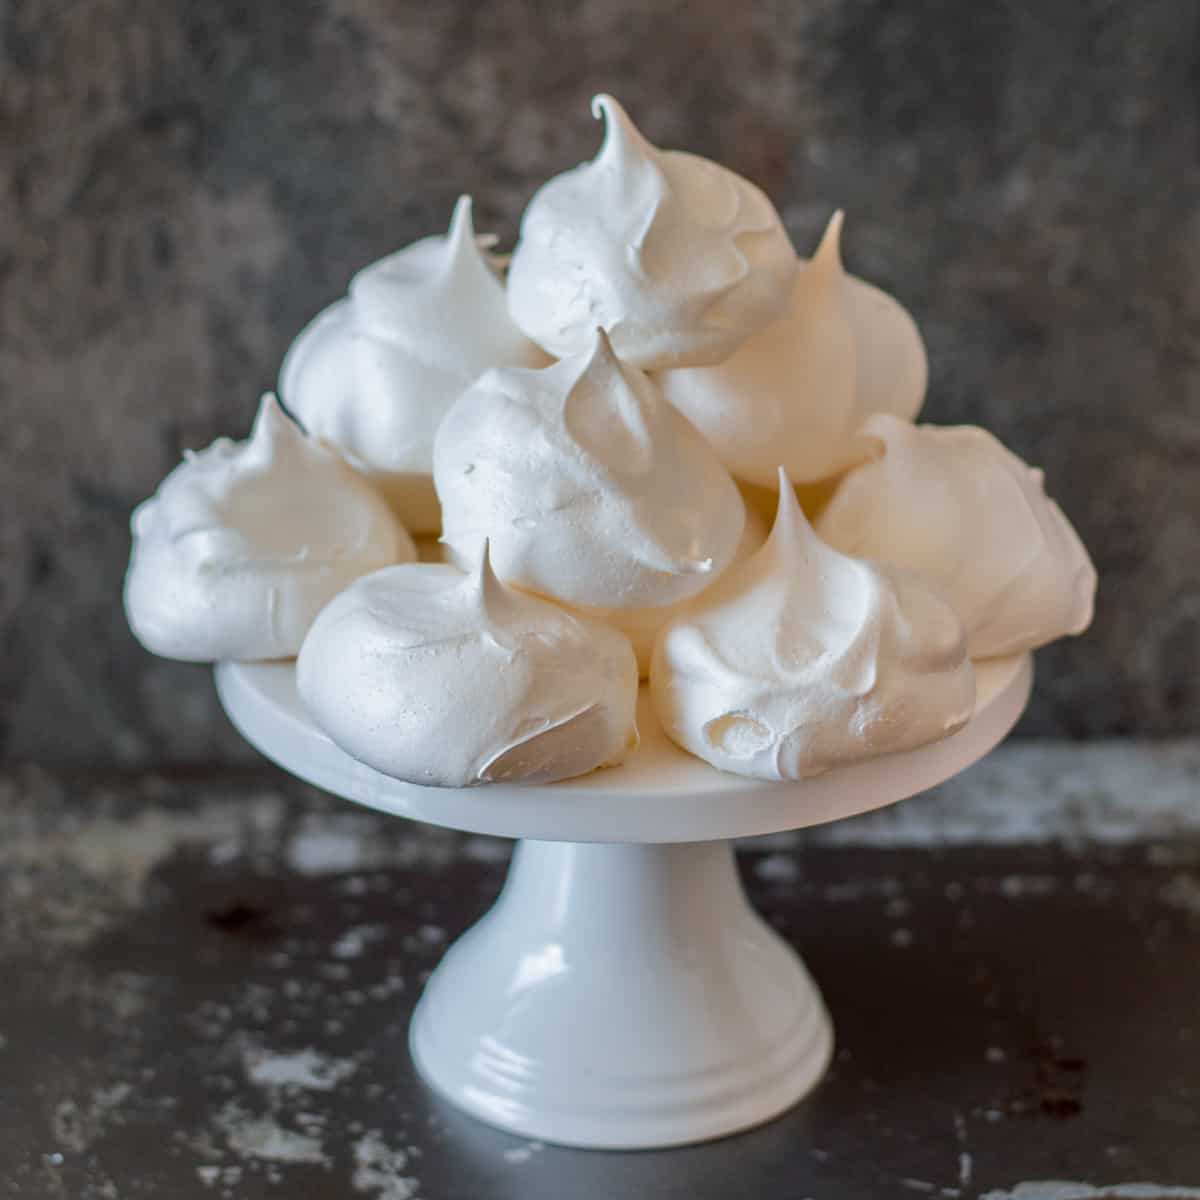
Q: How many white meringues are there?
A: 8